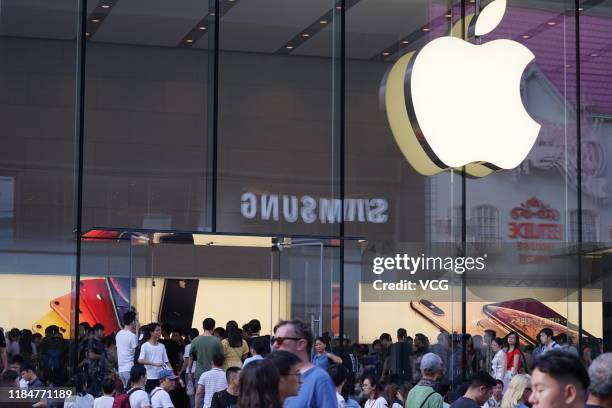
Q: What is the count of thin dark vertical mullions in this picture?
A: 5